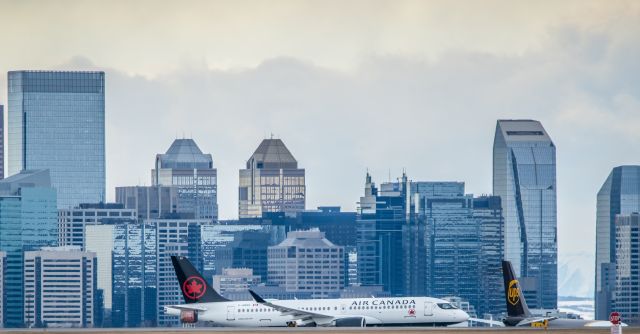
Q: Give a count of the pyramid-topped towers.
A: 2